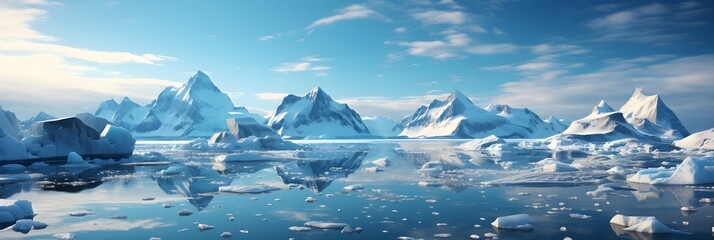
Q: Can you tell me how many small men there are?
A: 0